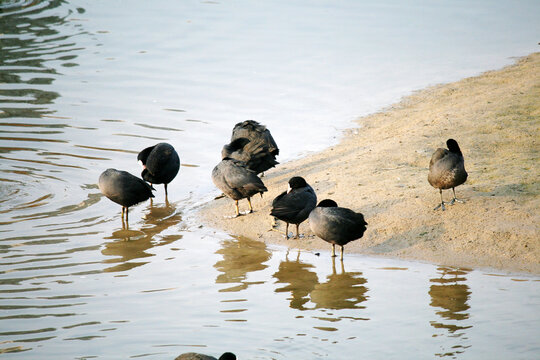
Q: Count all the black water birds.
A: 8